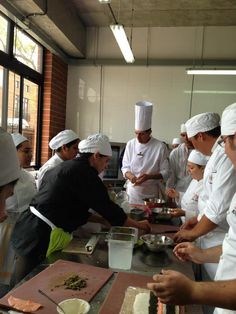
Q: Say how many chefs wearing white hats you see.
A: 10